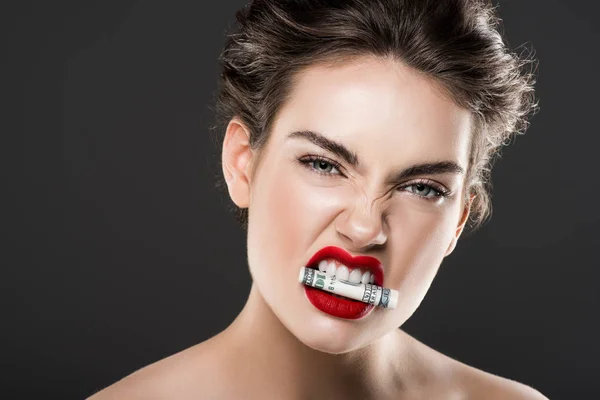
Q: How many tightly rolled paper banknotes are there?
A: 1